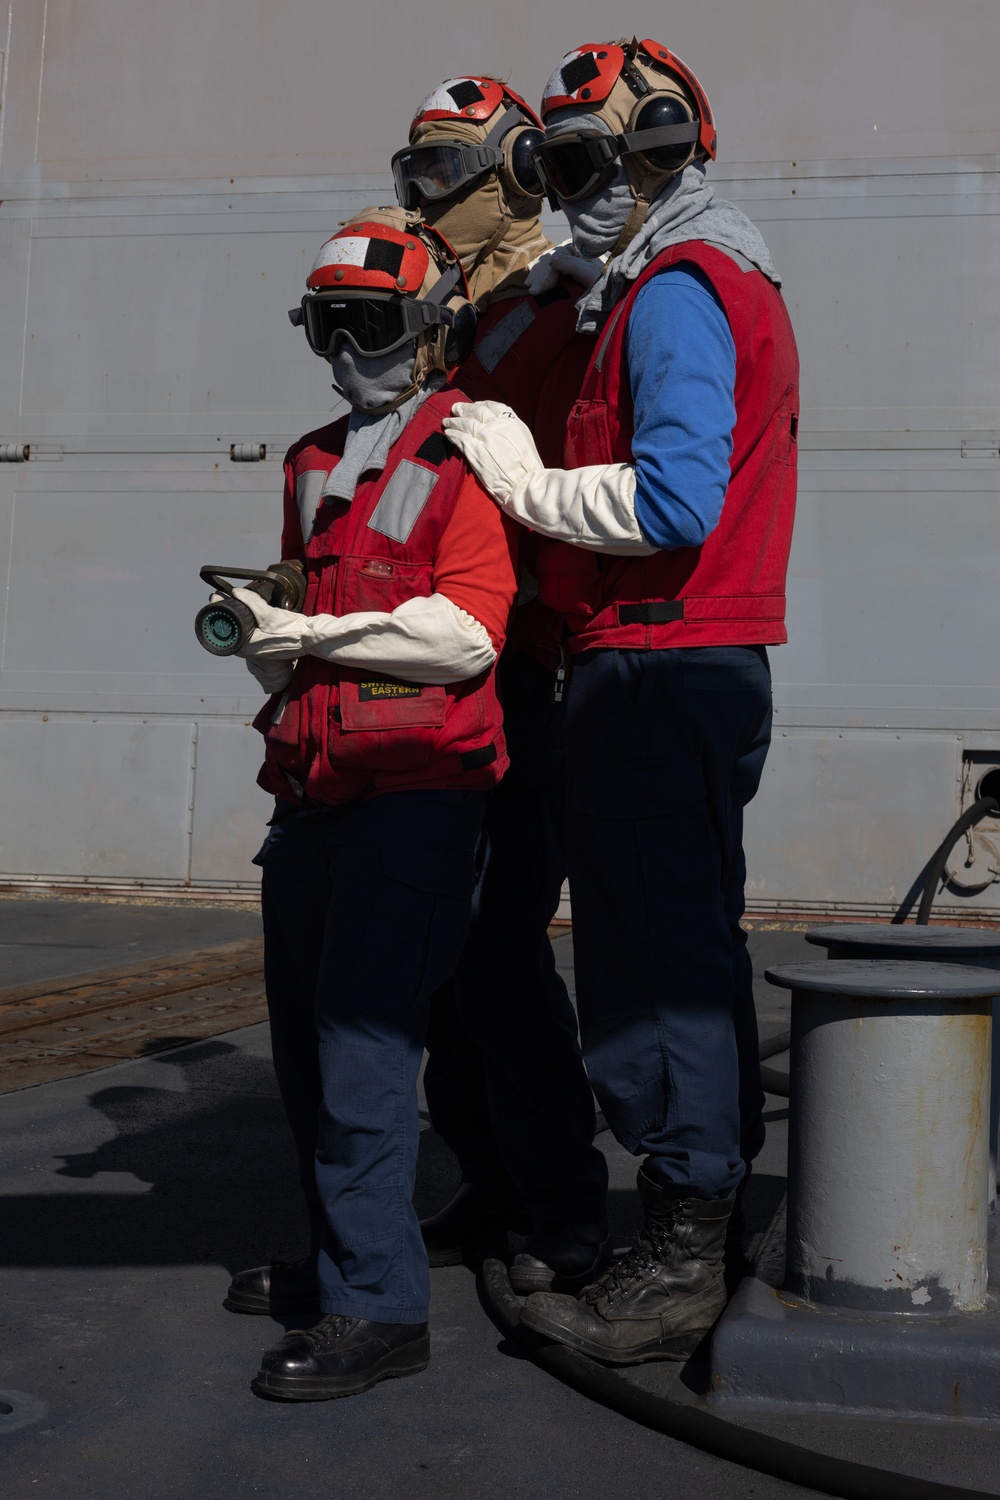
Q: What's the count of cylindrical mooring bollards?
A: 2